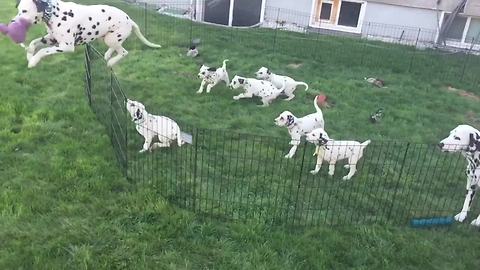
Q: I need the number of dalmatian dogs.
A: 8